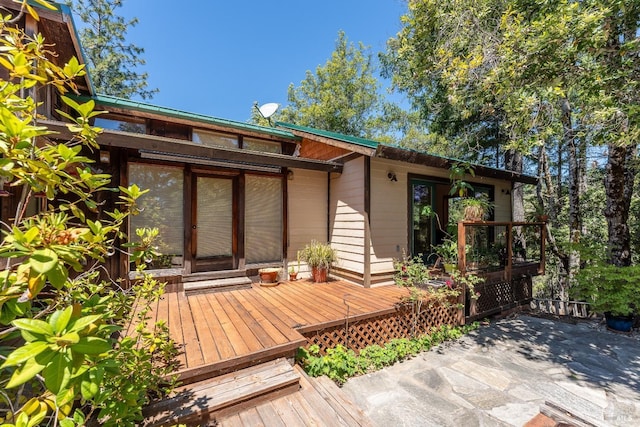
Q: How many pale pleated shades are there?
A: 3